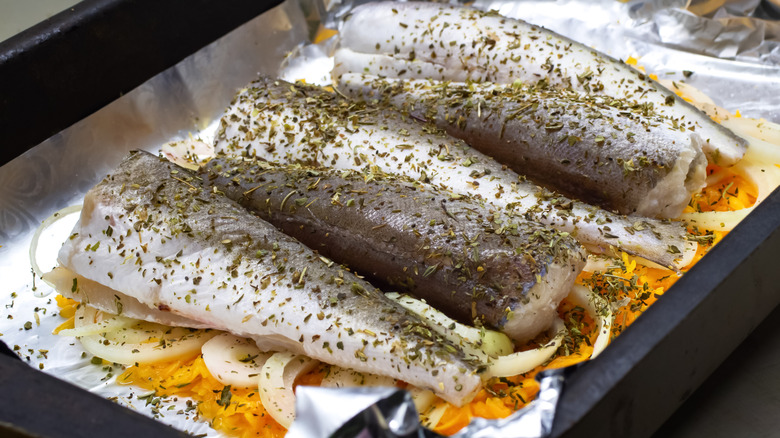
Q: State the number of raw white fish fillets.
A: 5